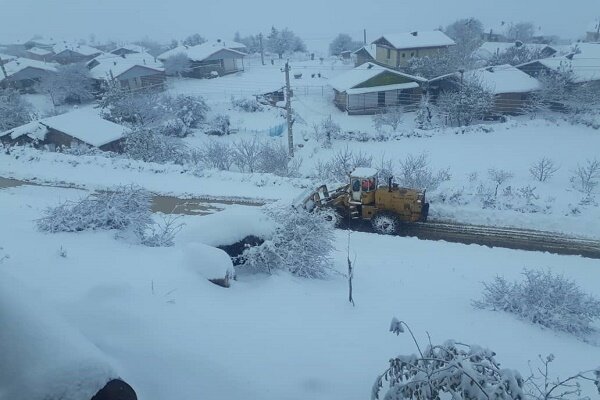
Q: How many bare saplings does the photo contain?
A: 1